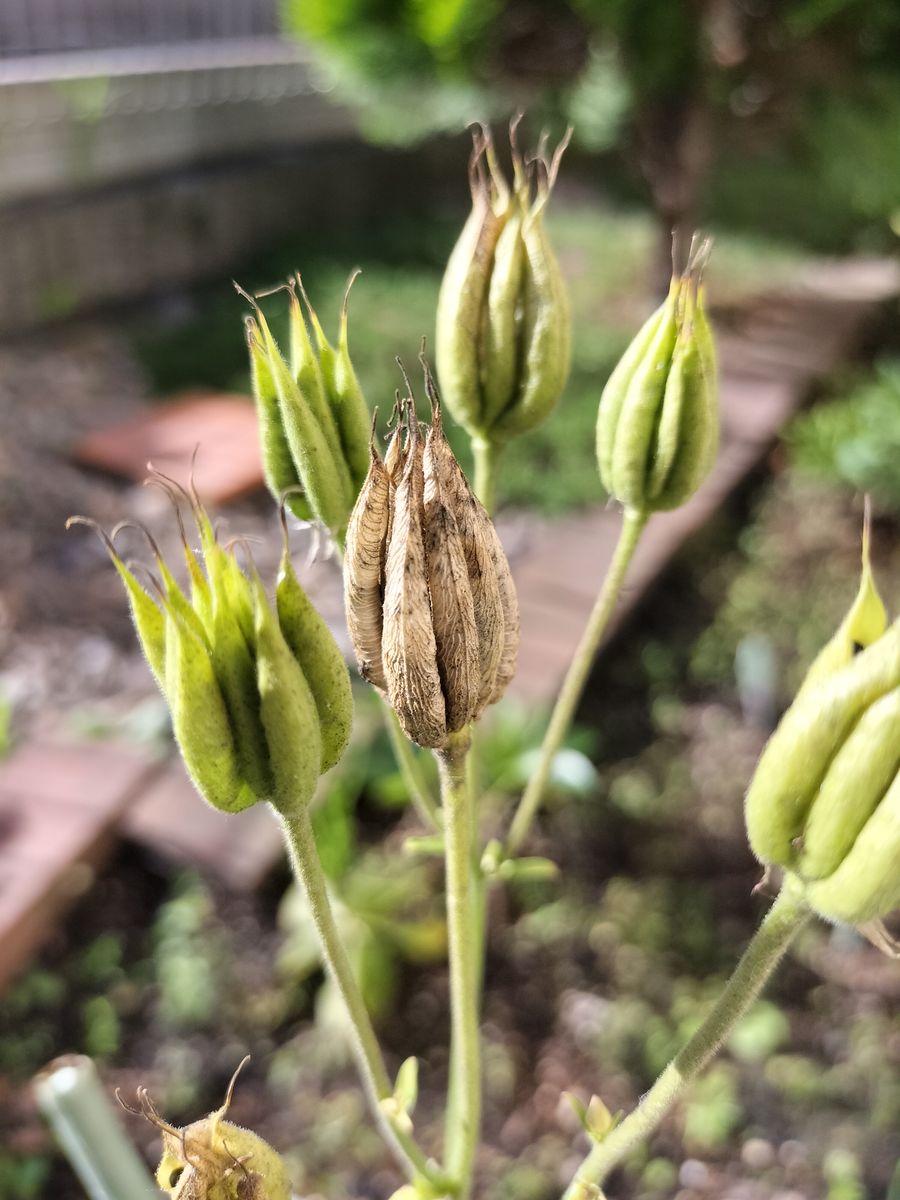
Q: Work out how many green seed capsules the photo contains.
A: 5